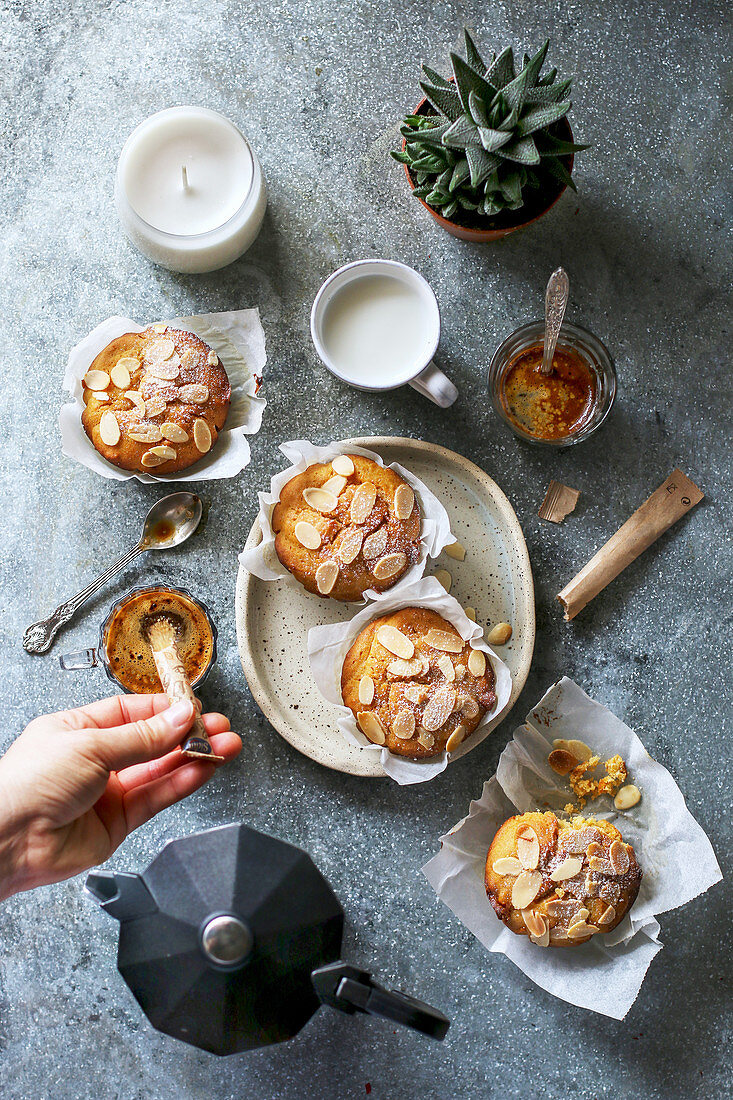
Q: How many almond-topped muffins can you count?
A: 4